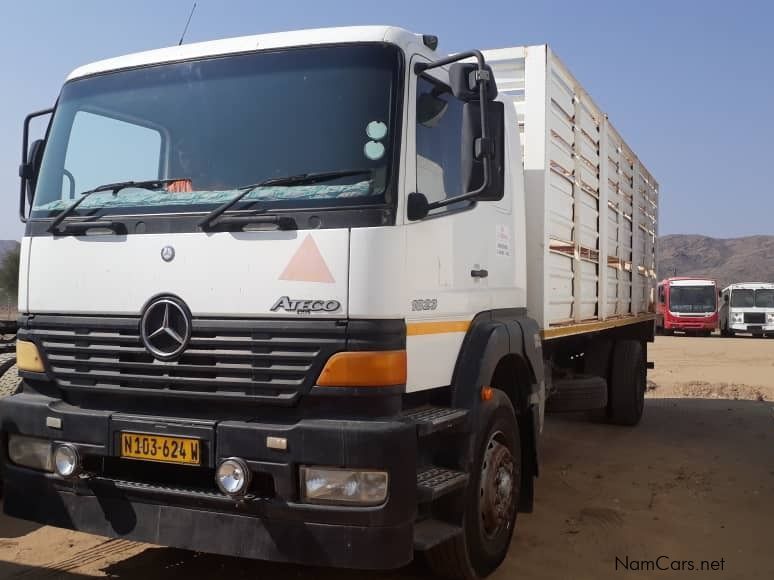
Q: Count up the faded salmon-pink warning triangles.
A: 1